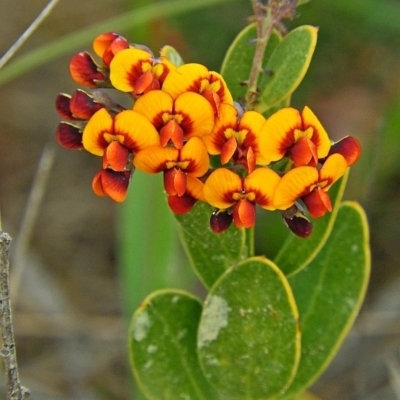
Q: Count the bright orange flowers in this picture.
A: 9